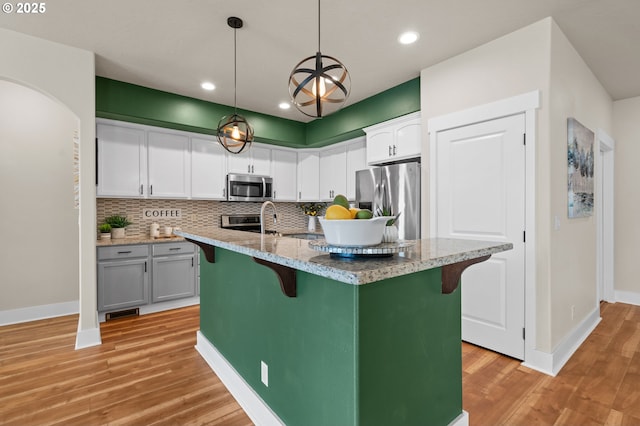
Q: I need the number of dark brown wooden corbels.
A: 3